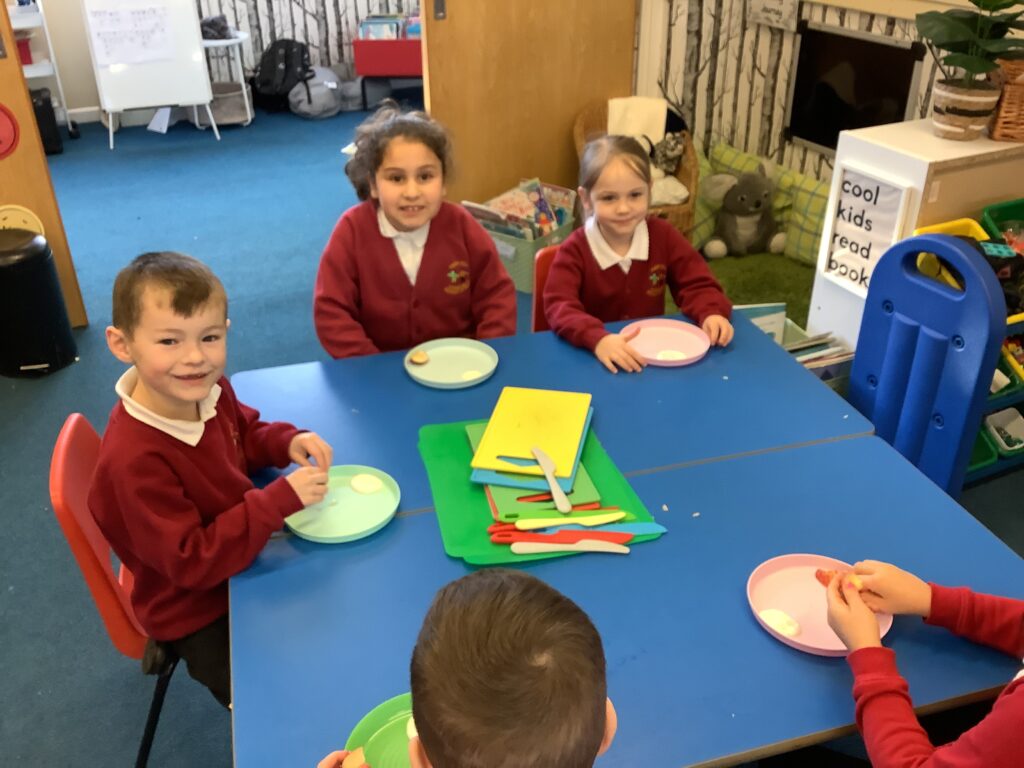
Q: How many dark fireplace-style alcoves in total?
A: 1